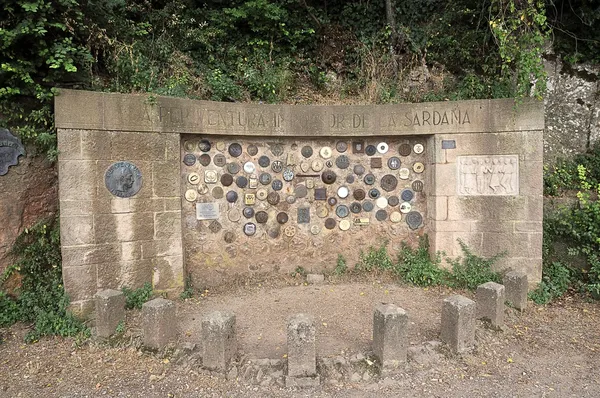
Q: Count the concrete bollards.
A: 8